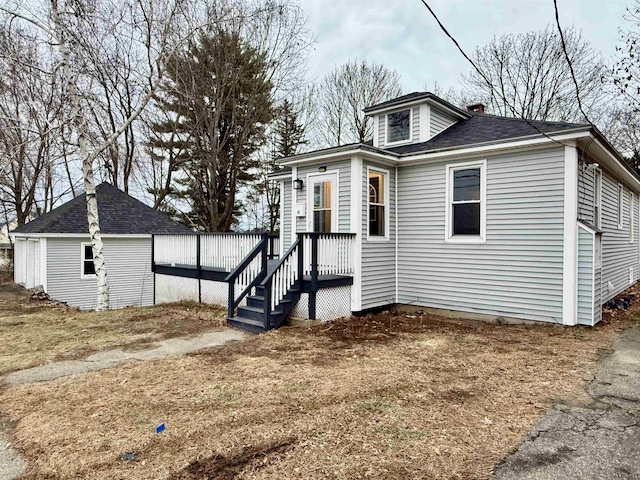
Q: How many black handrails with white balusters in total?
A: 2